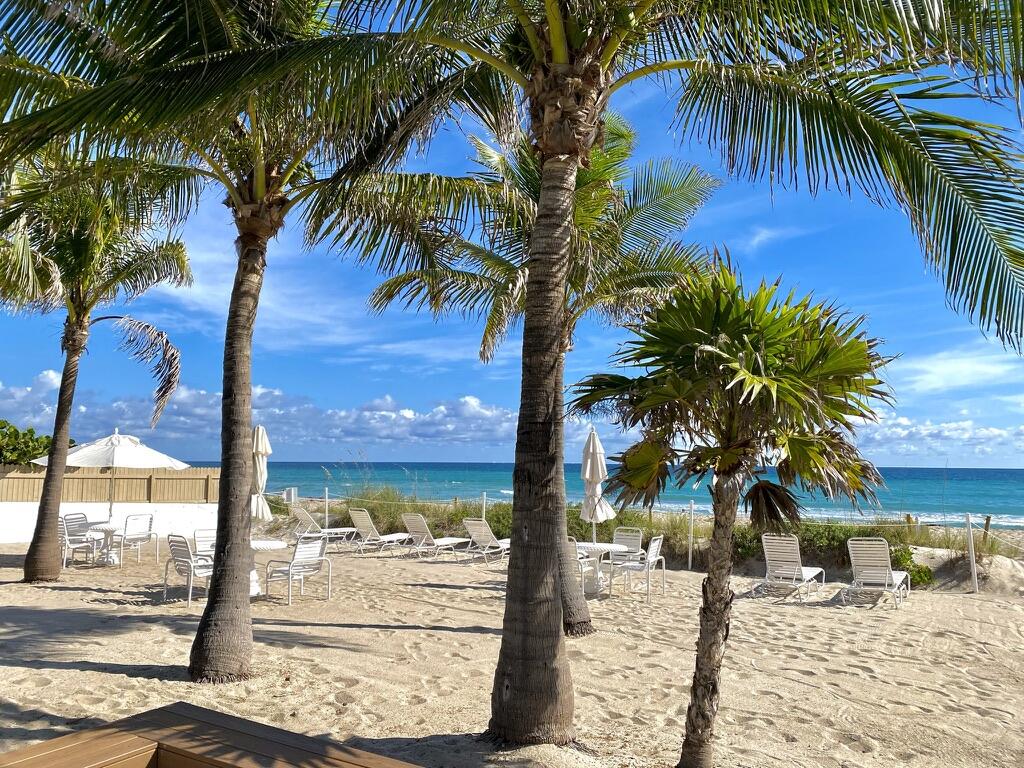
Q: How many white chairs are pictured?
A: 15